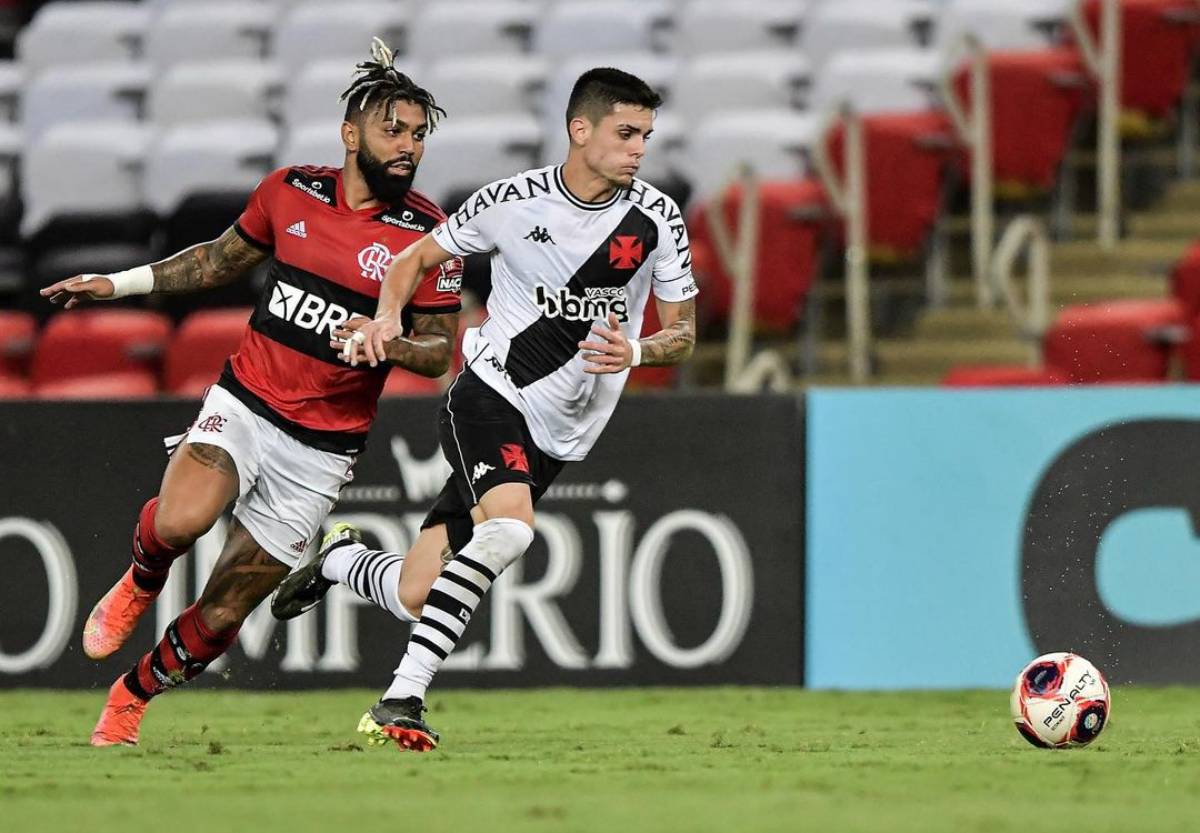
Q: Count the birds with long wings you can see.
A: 0